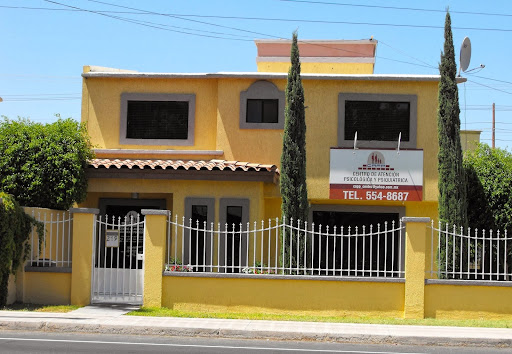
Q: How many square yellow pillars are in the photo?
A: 3